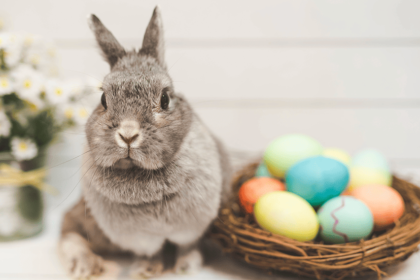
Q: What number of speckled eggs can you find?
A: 0